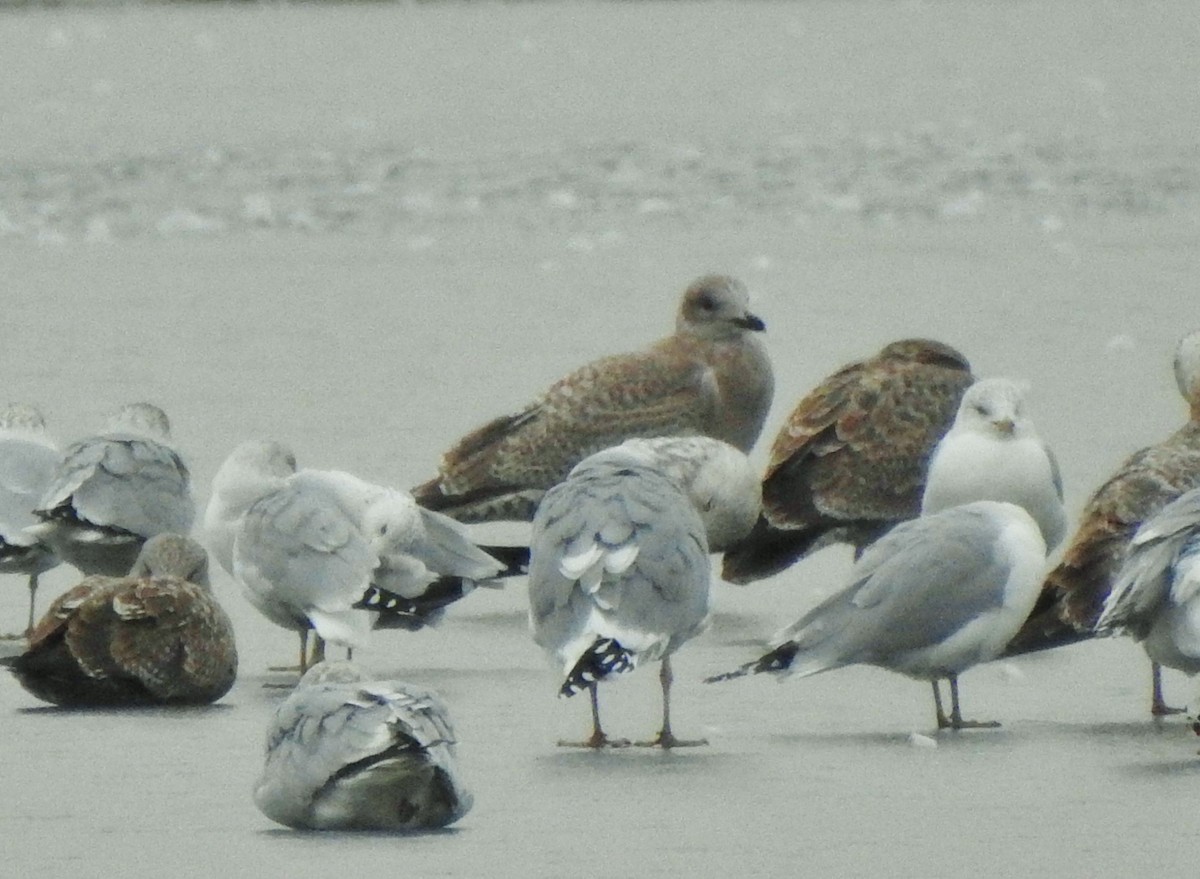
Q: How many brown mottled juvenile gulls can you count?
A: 4